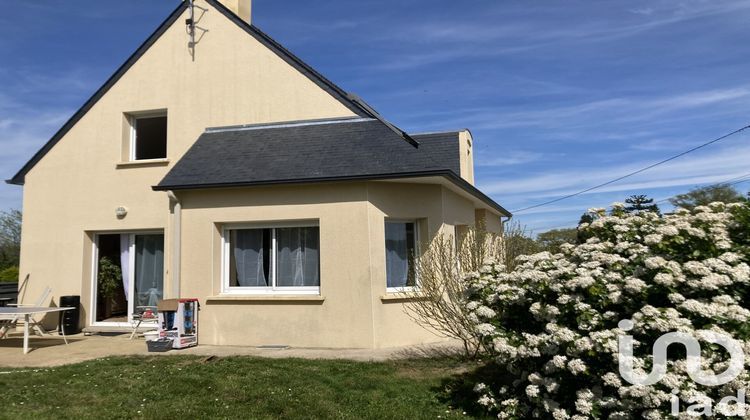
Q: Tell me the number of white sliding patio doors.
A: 1